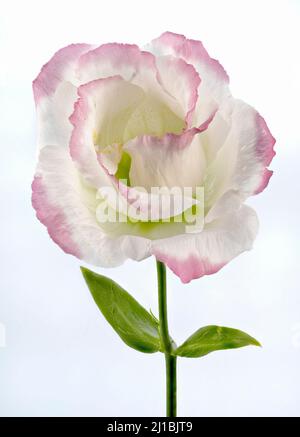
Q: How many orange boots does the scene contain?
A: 0